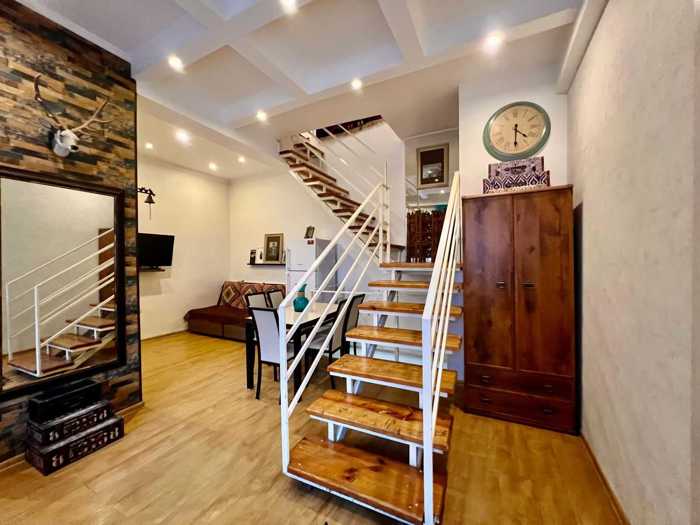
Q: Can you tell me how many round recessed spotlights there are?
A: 9